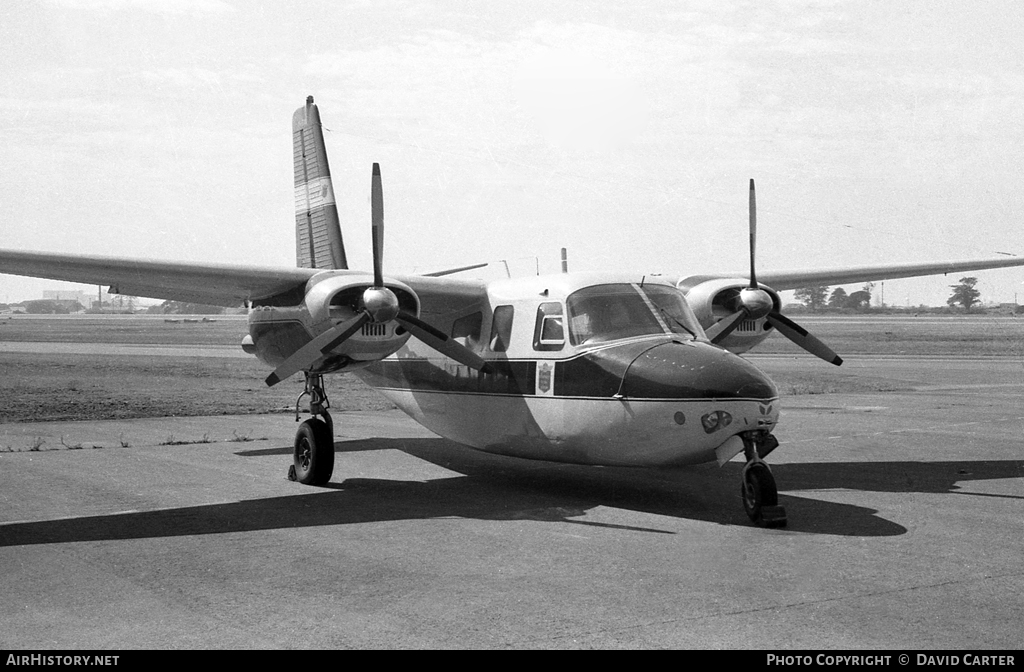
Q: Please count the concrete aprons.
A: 1